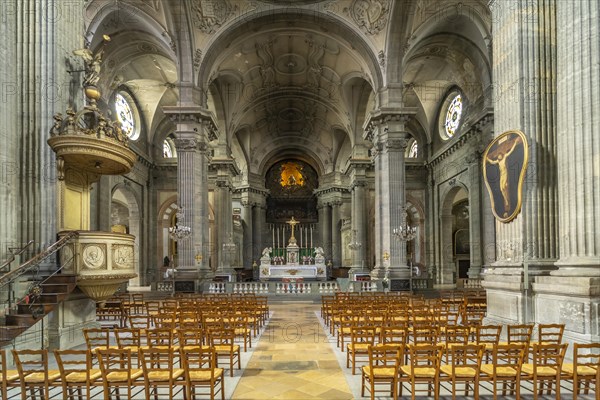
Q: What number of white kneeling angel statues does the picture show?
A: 2